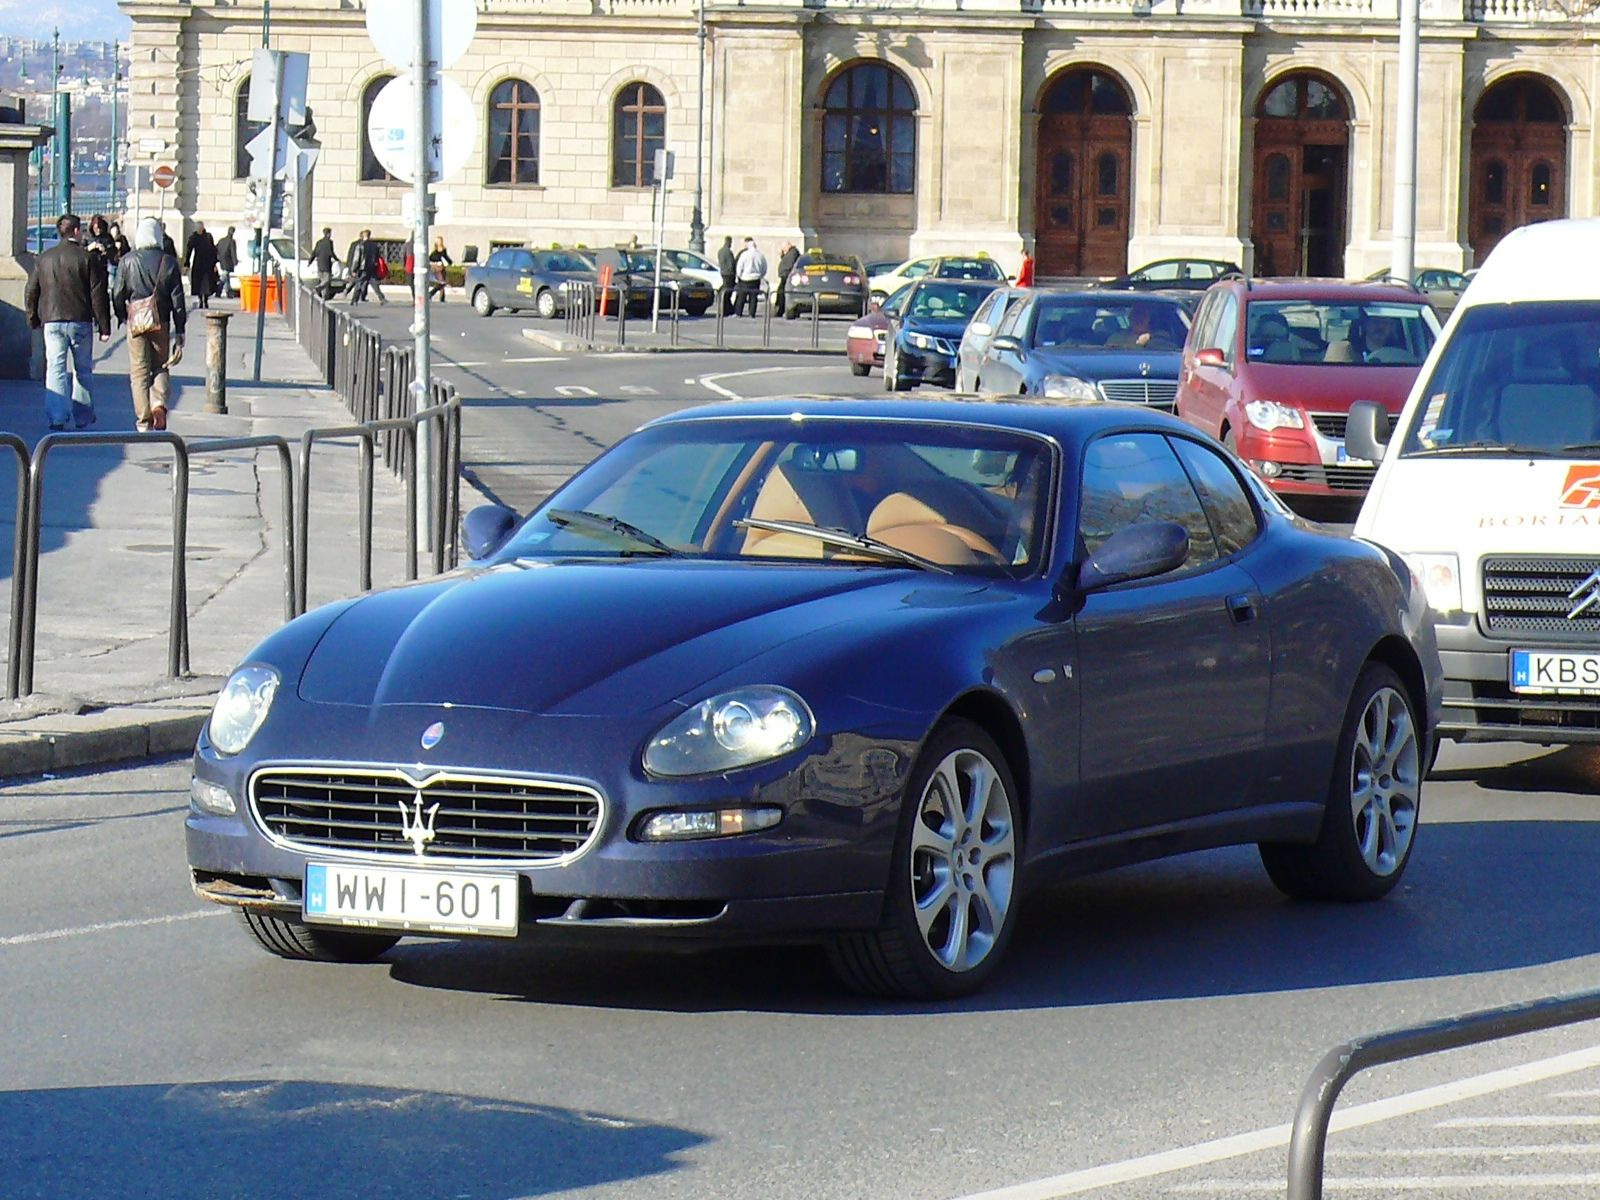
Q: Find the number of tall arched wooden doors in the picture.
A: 3